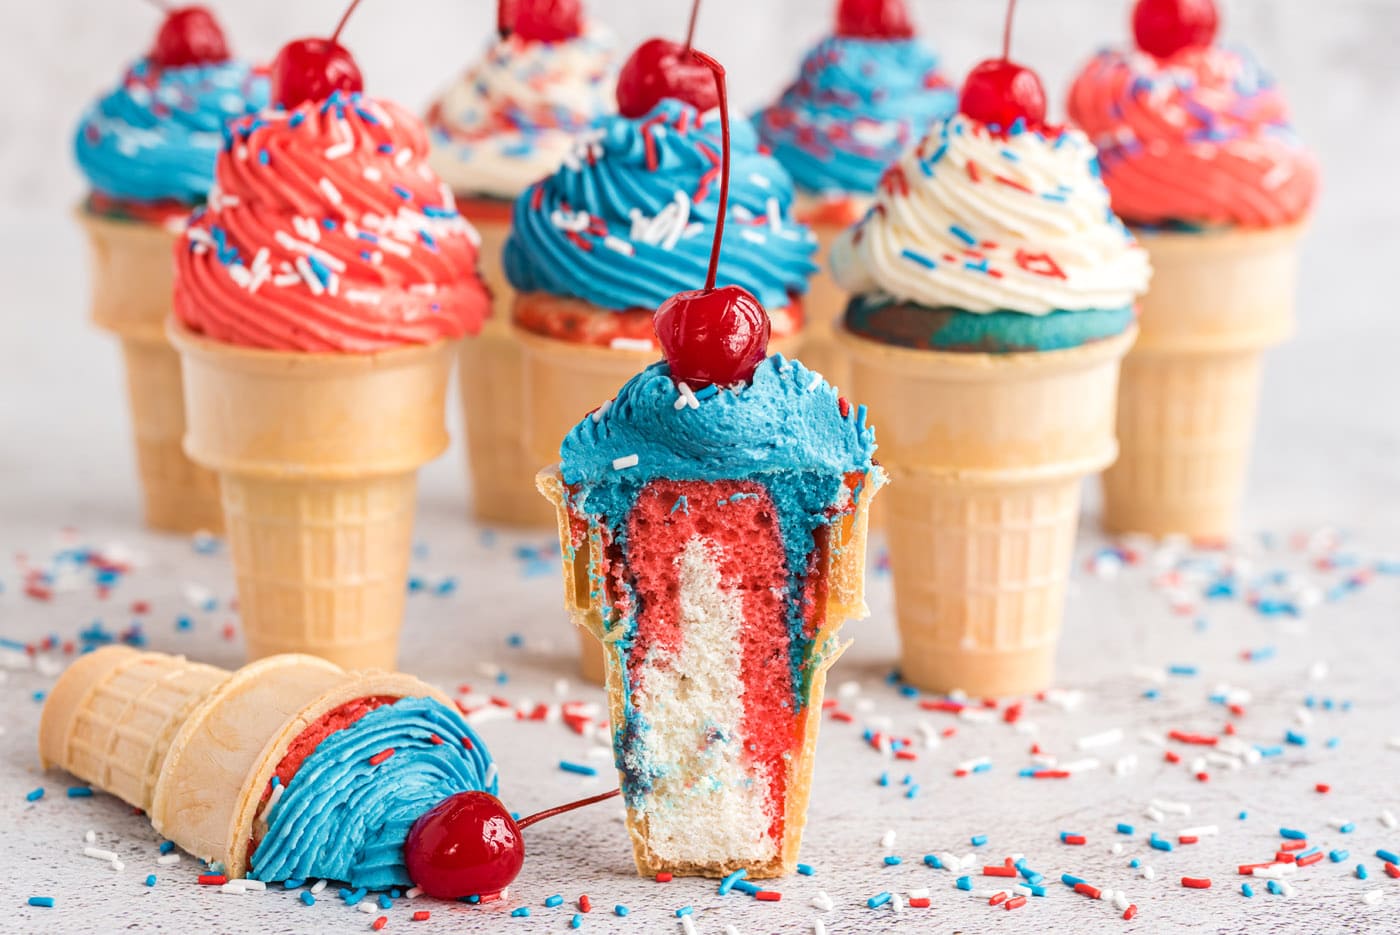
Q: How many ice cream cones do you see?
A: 9